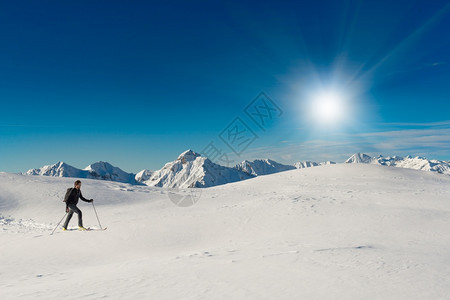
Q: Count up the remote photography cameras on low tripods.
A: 0